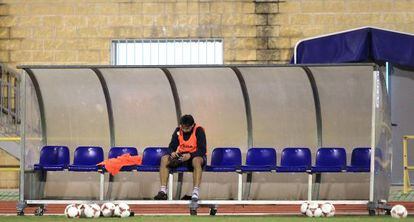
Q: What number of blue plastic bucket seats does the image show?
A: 10